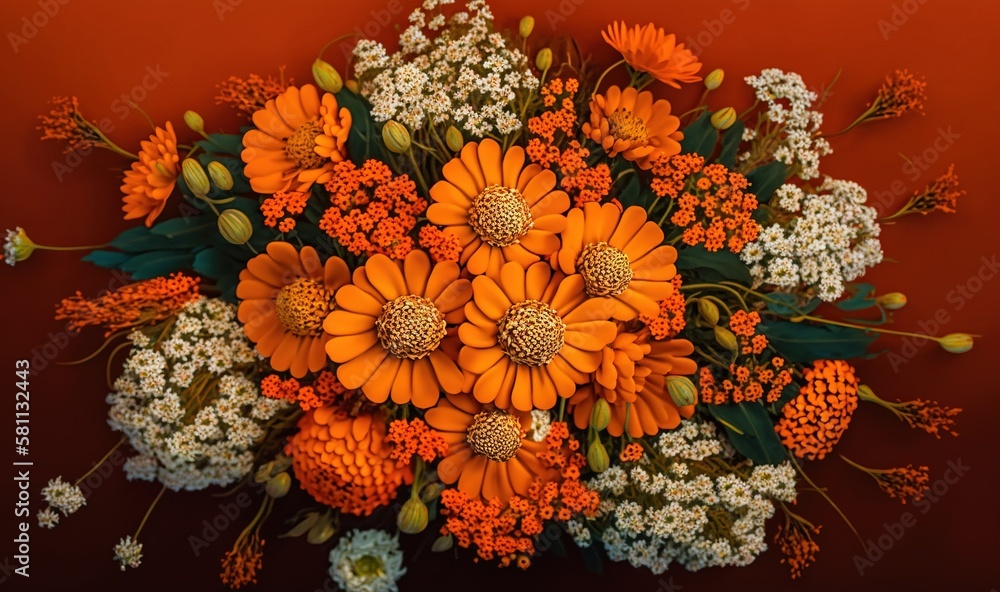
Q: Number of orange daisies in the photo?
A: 11